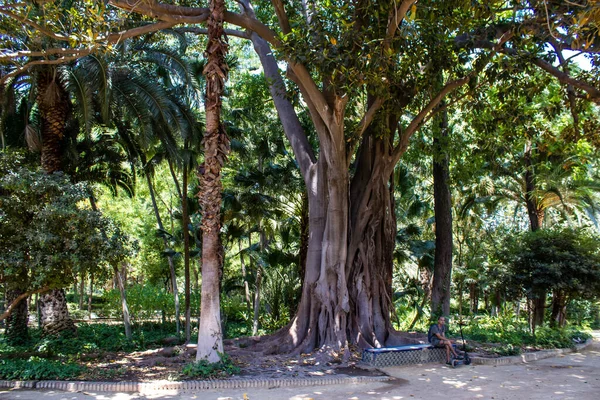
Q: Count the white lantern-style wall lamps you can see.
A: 0